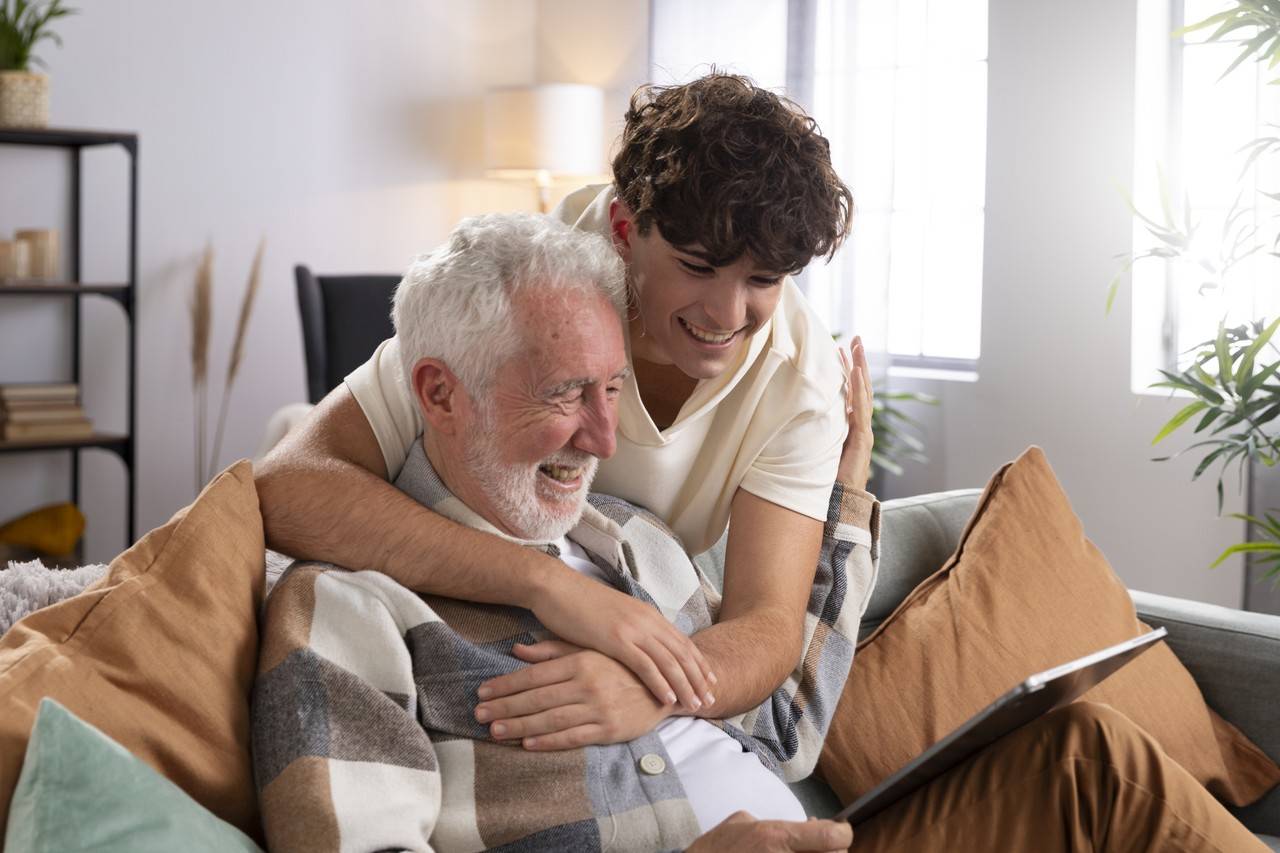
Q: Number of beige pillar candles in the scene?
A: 2